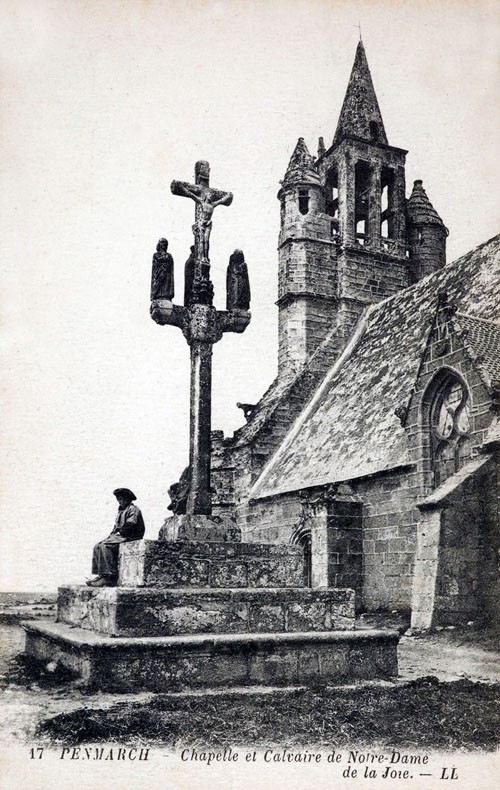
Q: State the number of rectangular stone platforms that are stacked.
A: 3